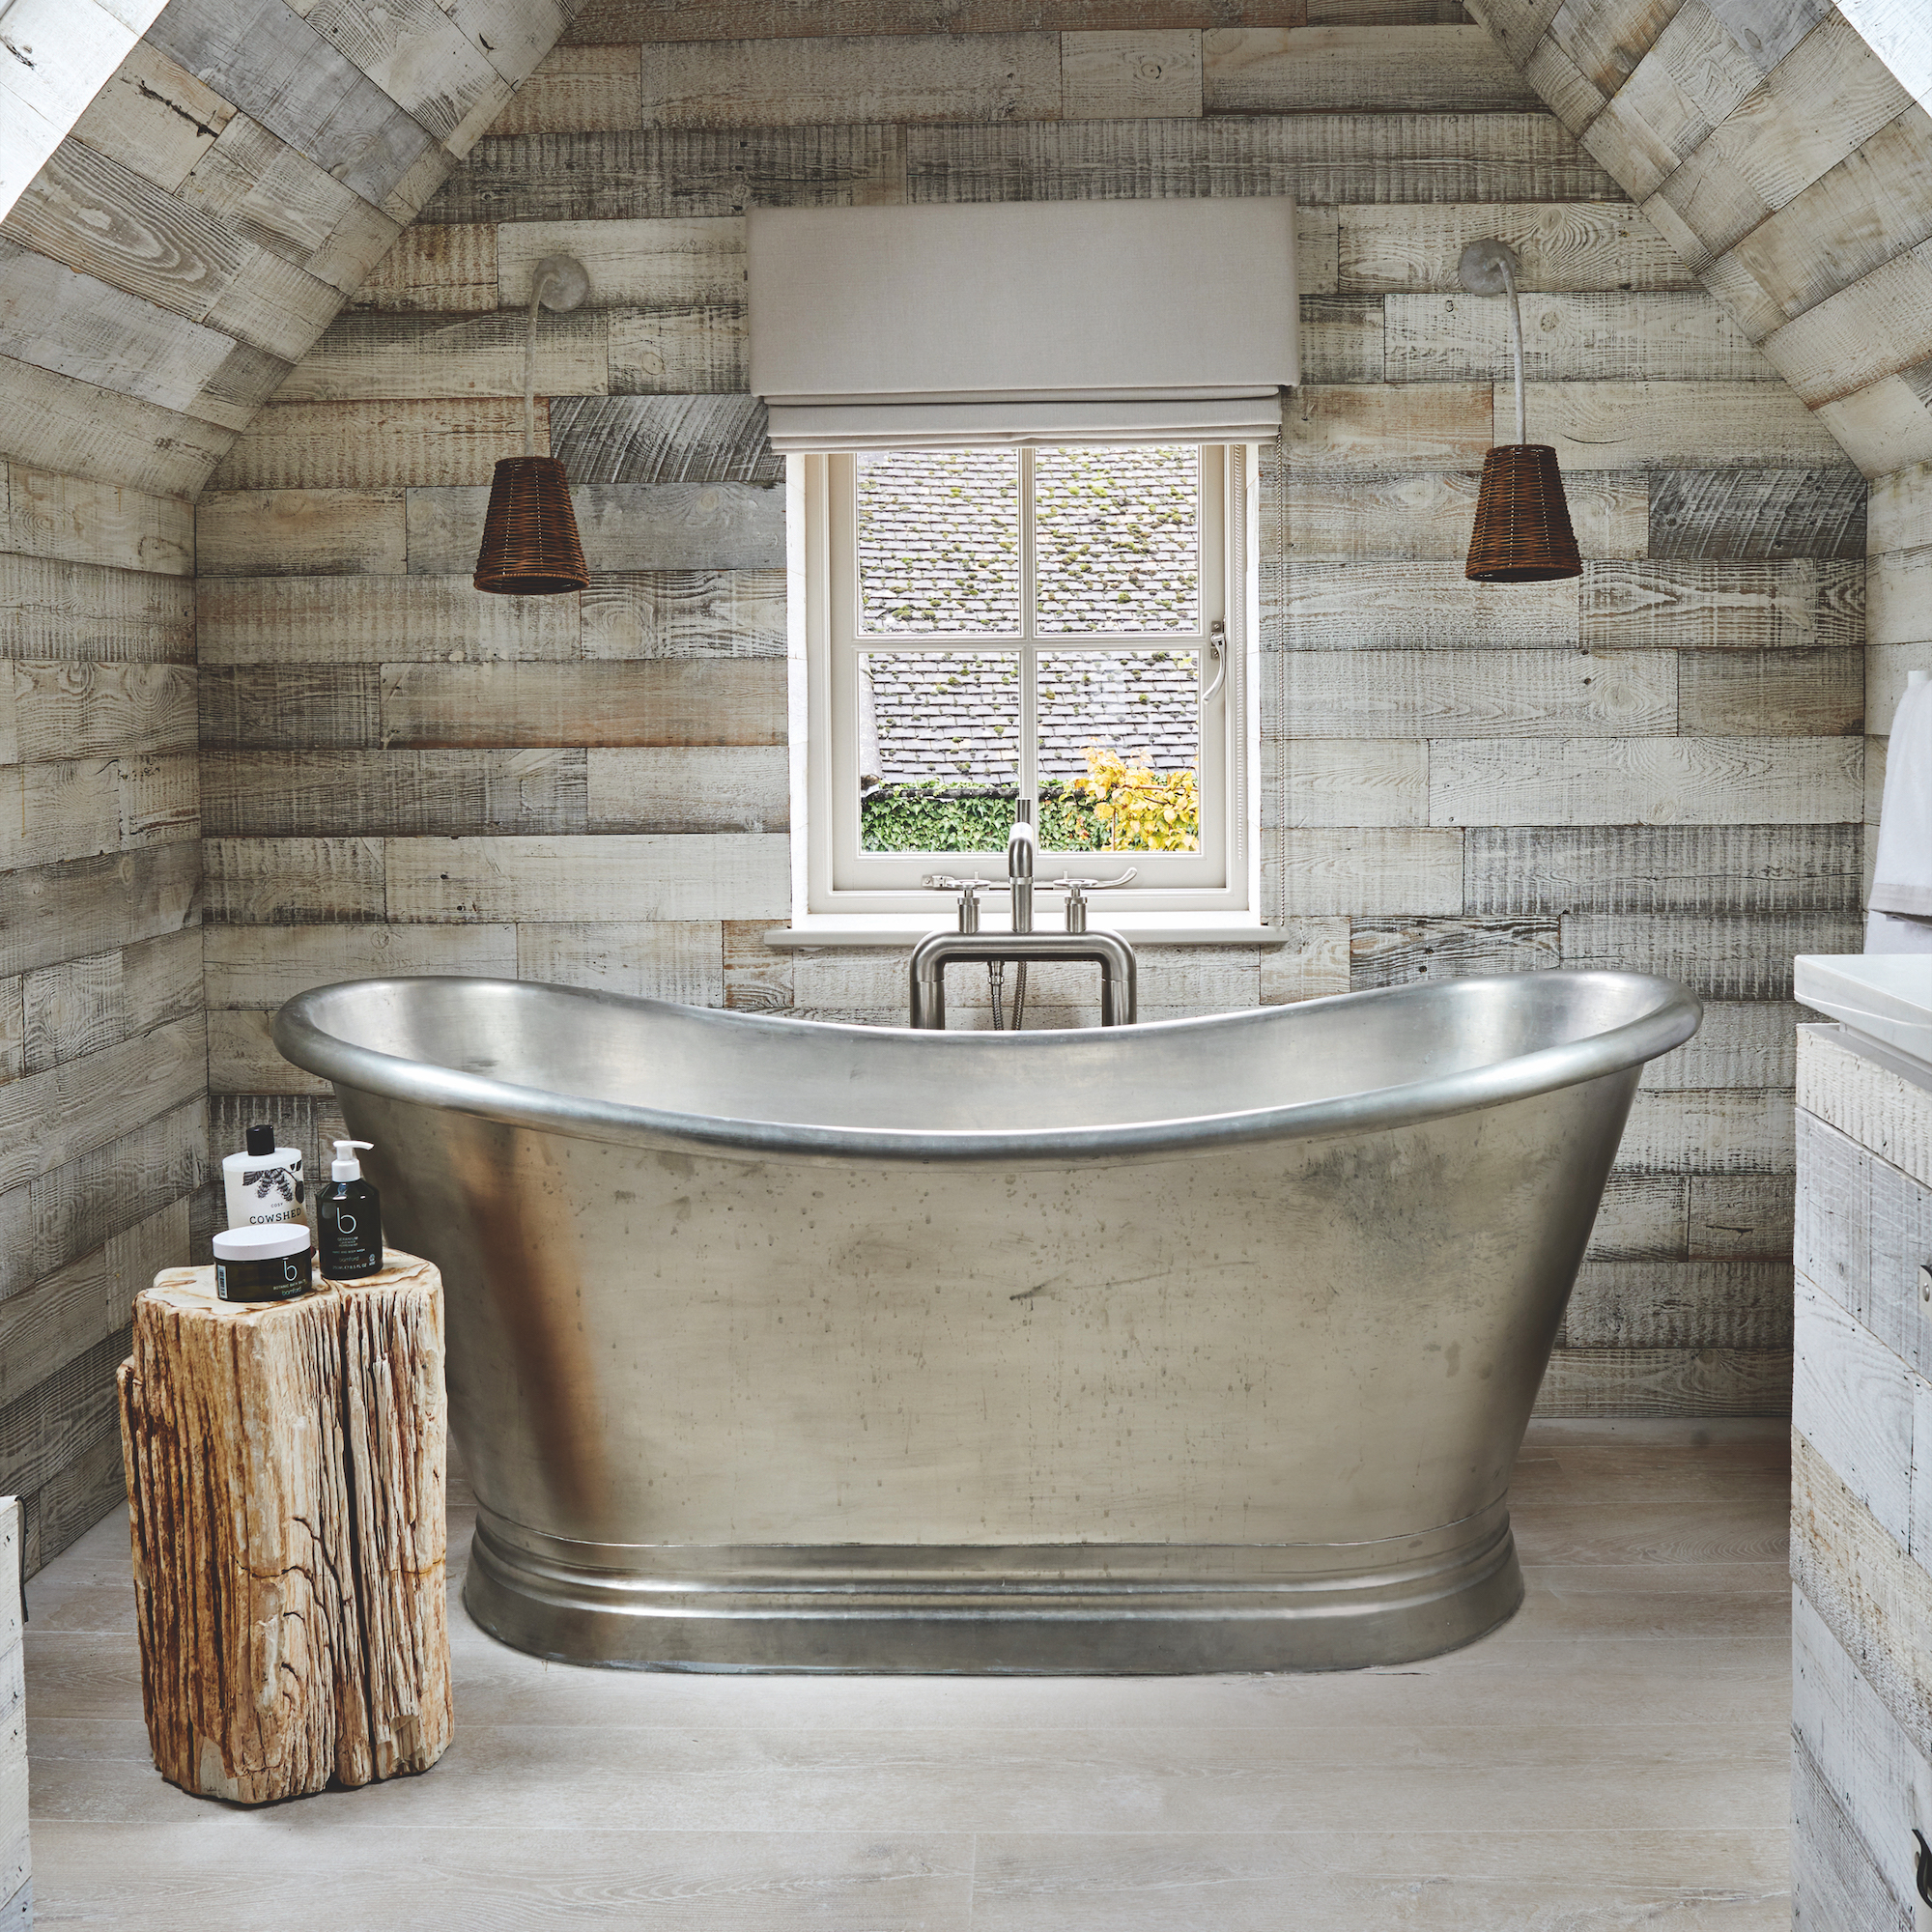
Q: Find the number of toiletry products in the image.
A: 3